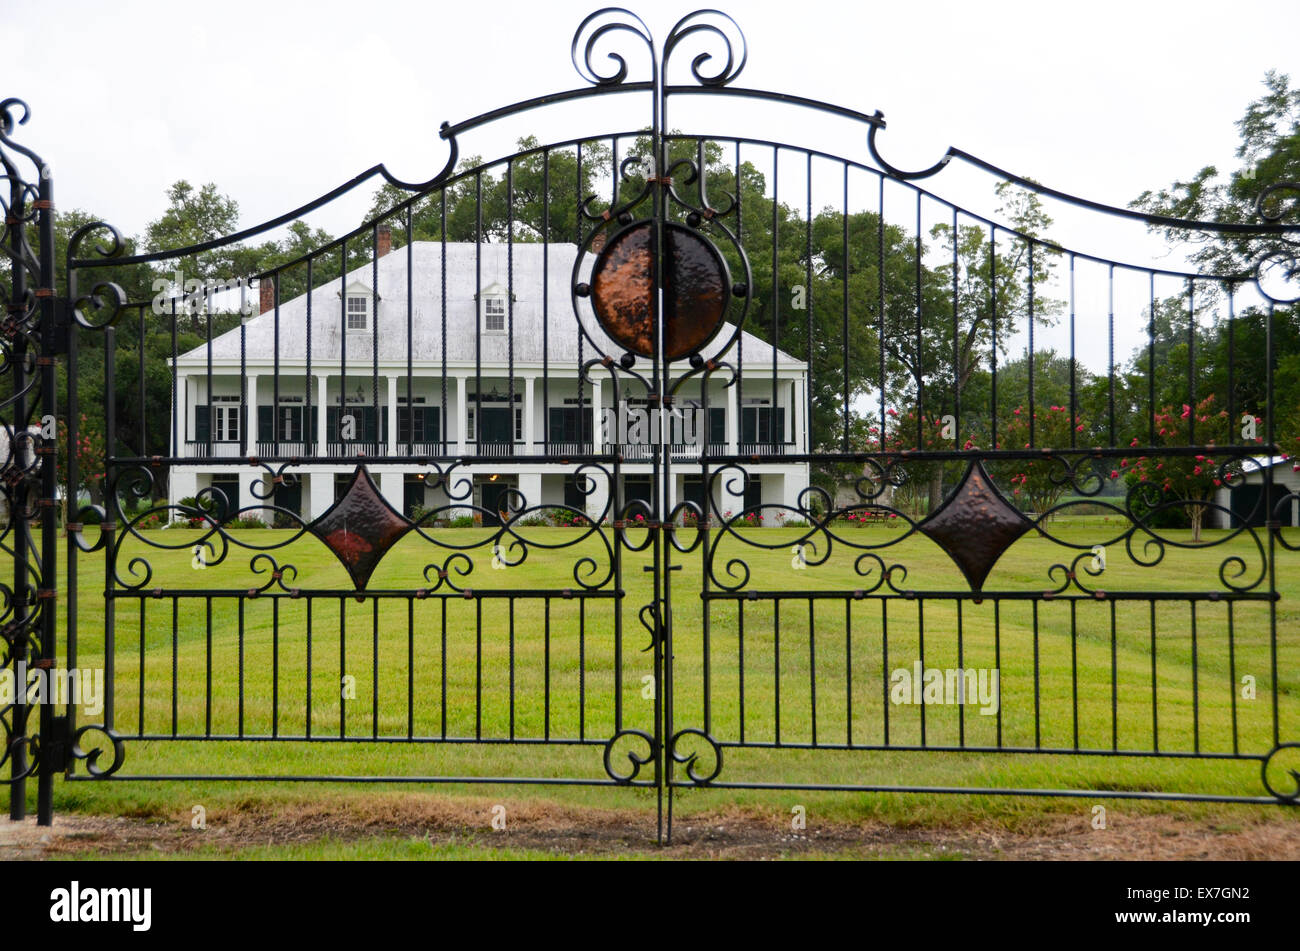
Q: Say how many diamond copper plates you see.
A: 2